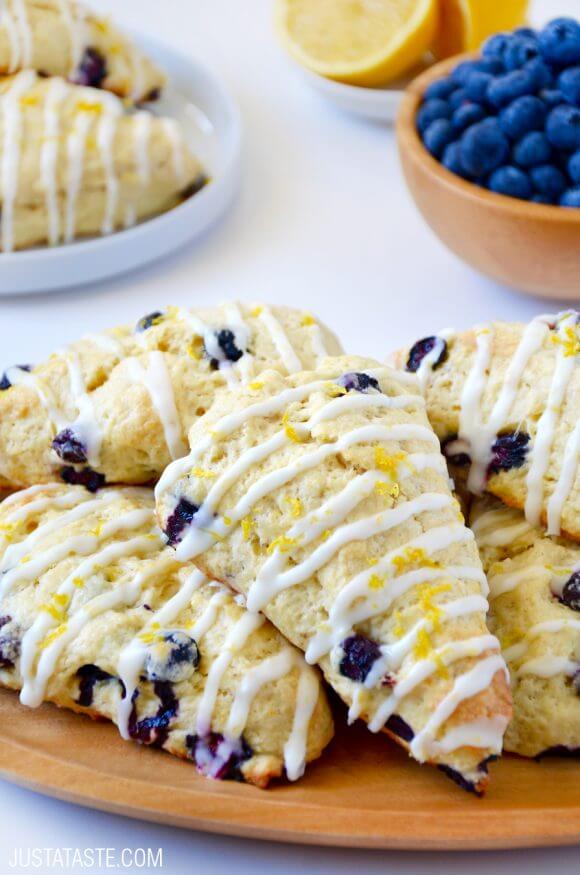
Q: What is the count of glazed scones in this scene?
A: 7